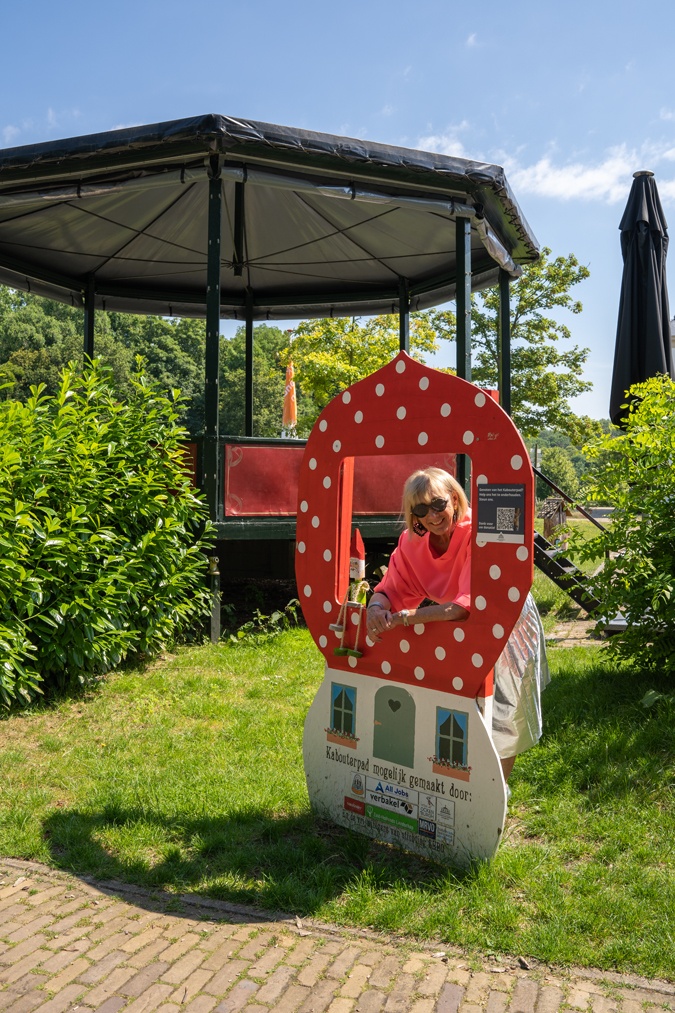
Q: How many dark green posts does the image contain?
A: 6